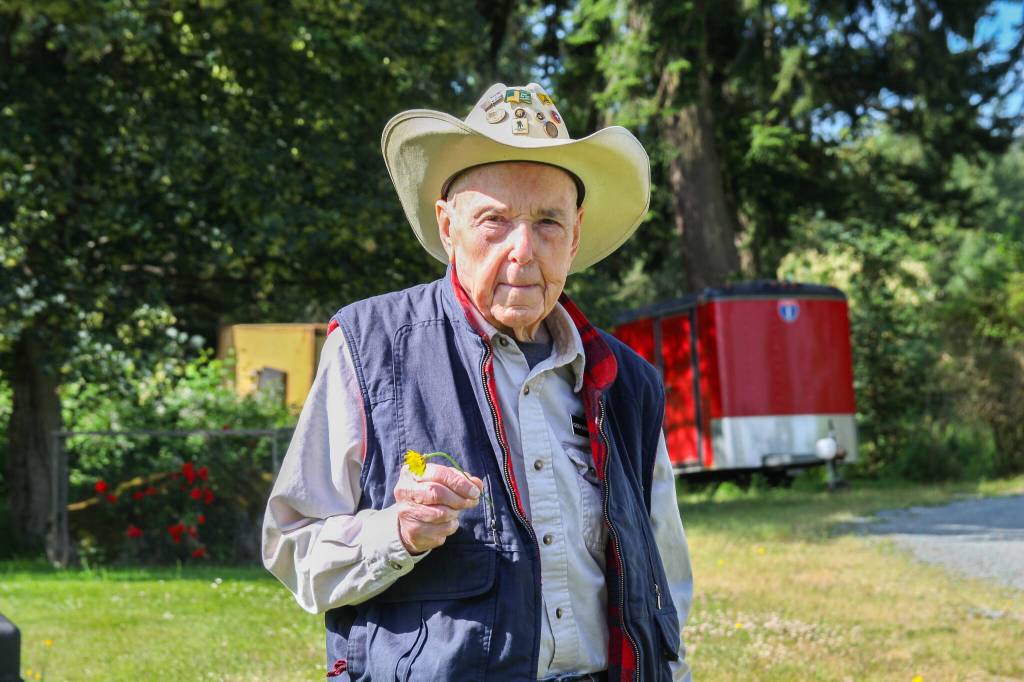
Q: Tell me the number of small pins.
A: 9